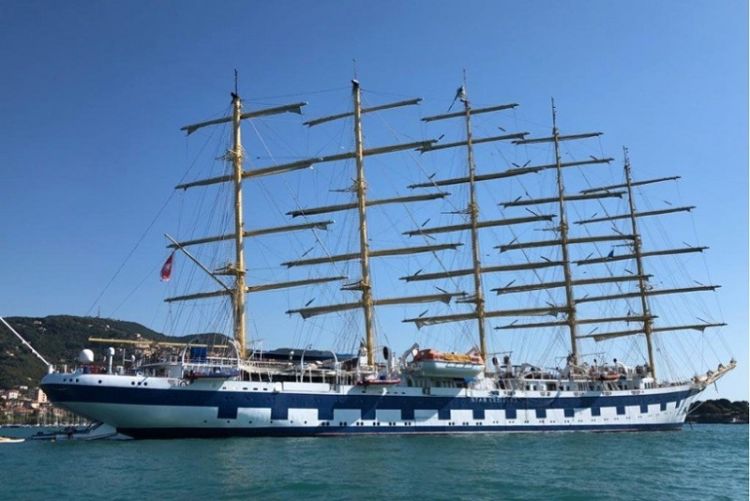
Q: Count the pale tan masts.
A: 5